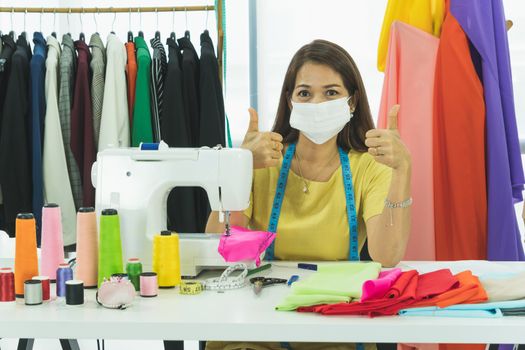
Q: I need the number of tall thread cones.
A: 5